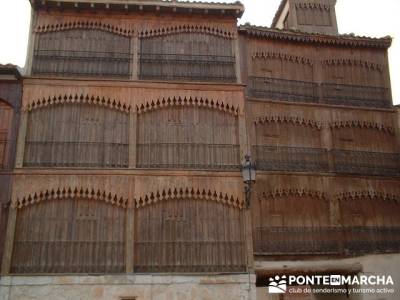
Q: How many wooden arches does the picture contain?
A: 12